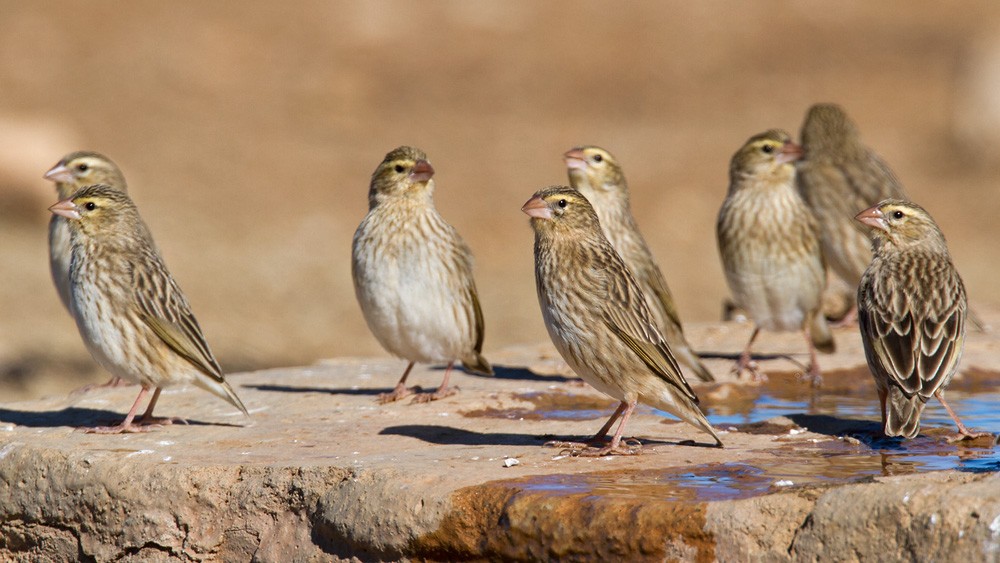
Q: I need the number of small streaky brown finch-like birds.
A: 8